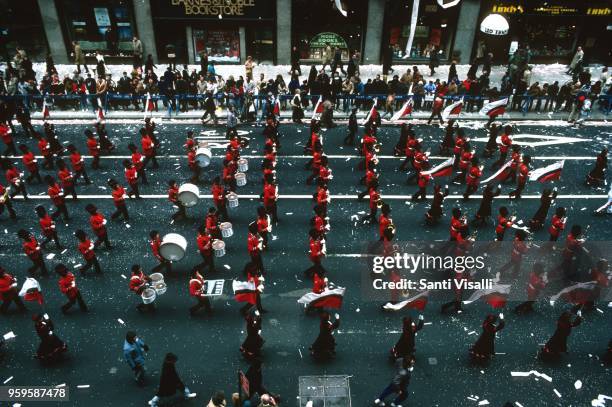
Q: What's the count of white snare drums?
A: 5